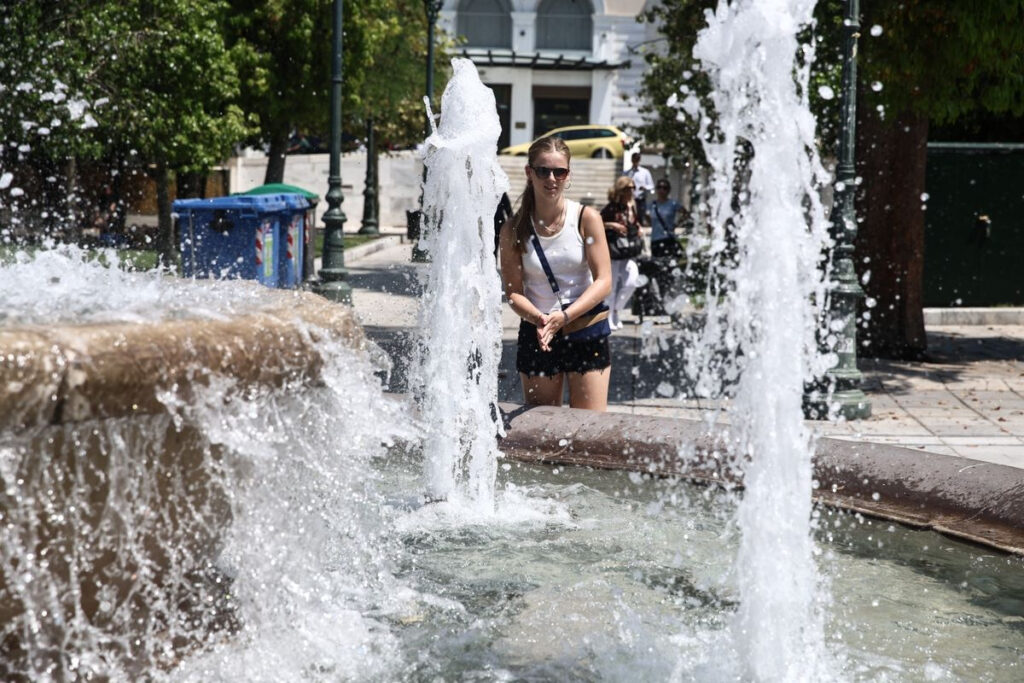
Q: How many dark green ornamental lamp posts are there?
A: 4